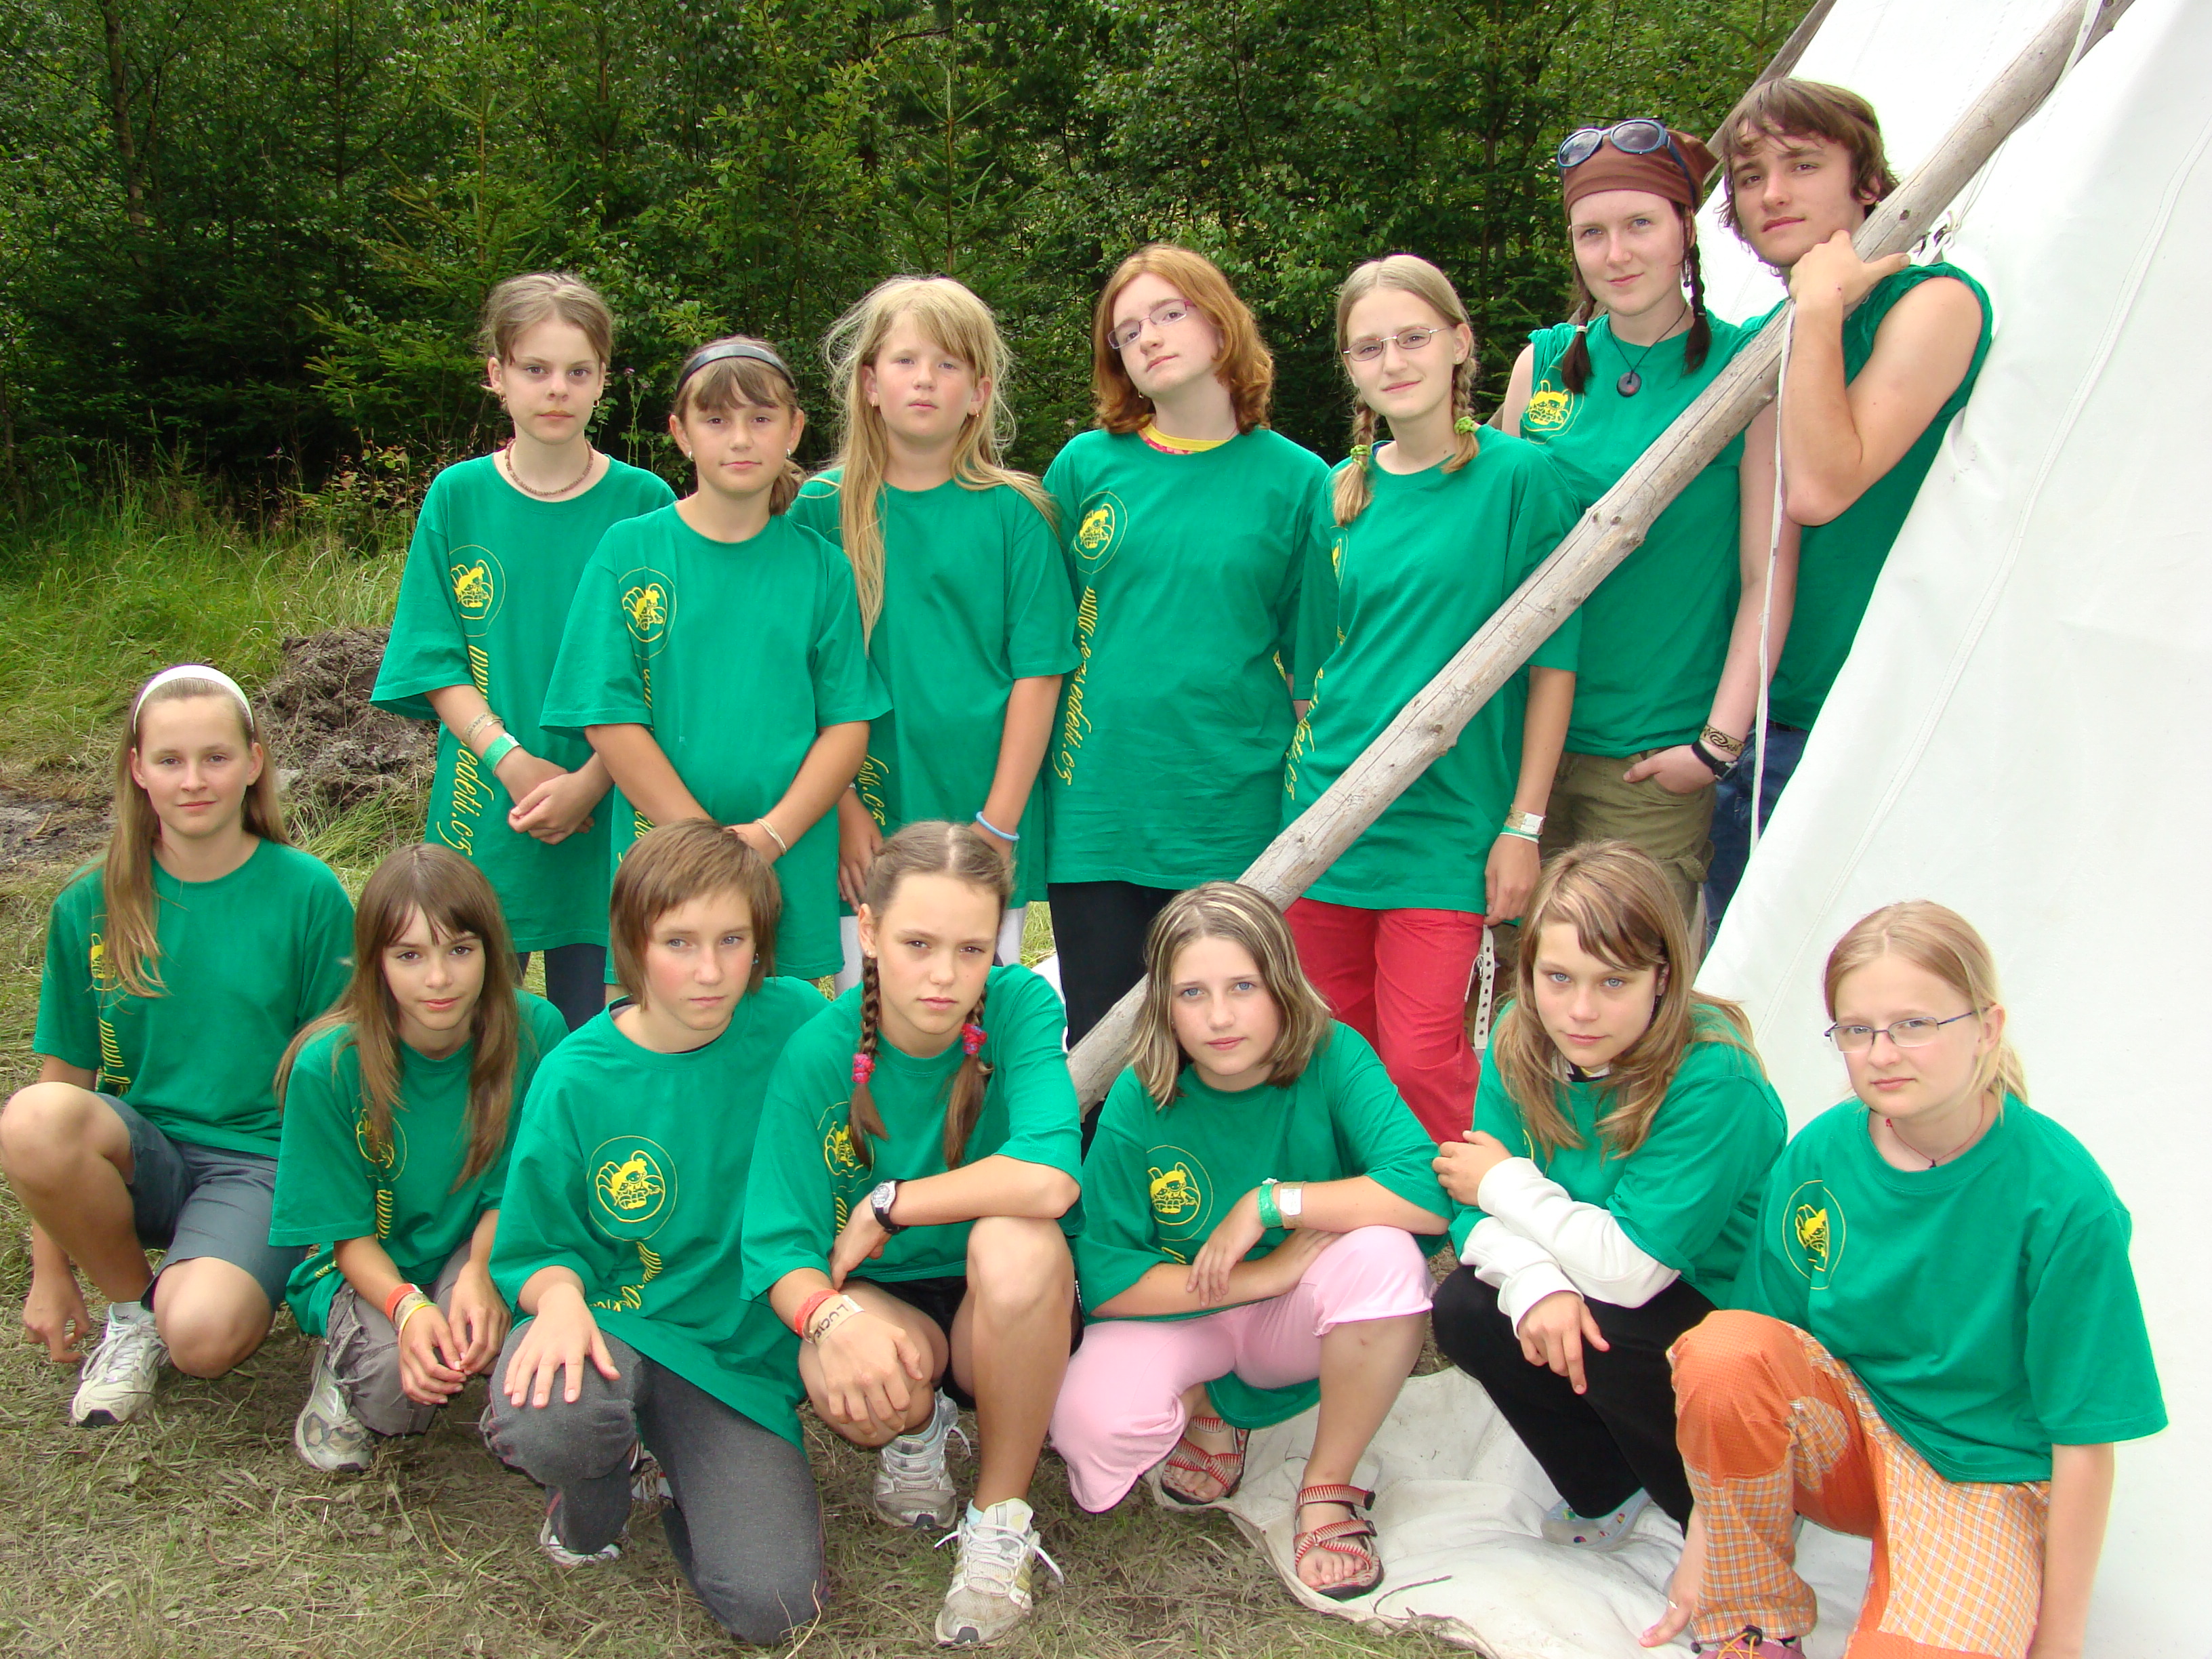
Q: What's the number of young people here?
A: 14